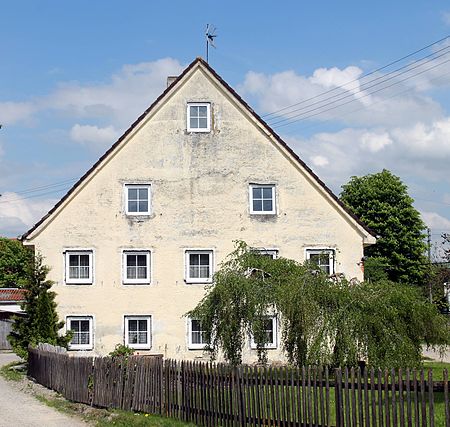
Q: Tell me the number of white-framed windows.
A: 12